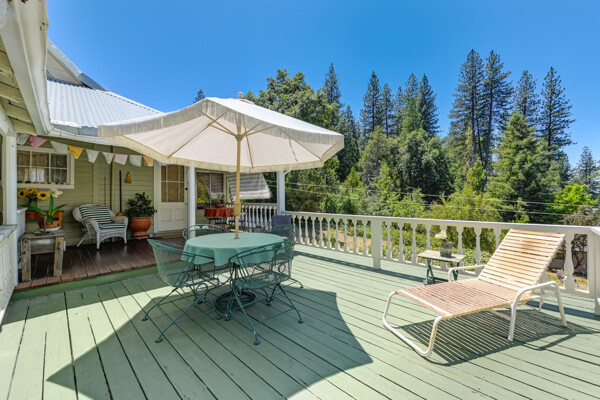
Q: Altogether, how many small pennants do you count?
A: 9